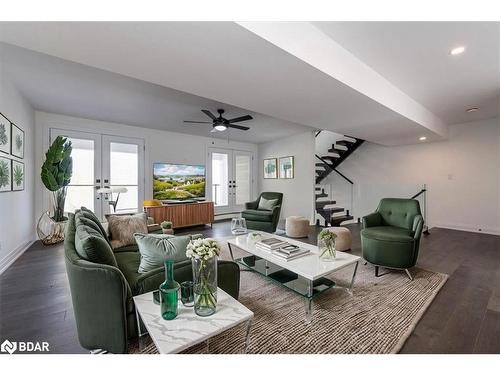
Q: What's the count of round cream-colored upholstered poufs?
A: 2